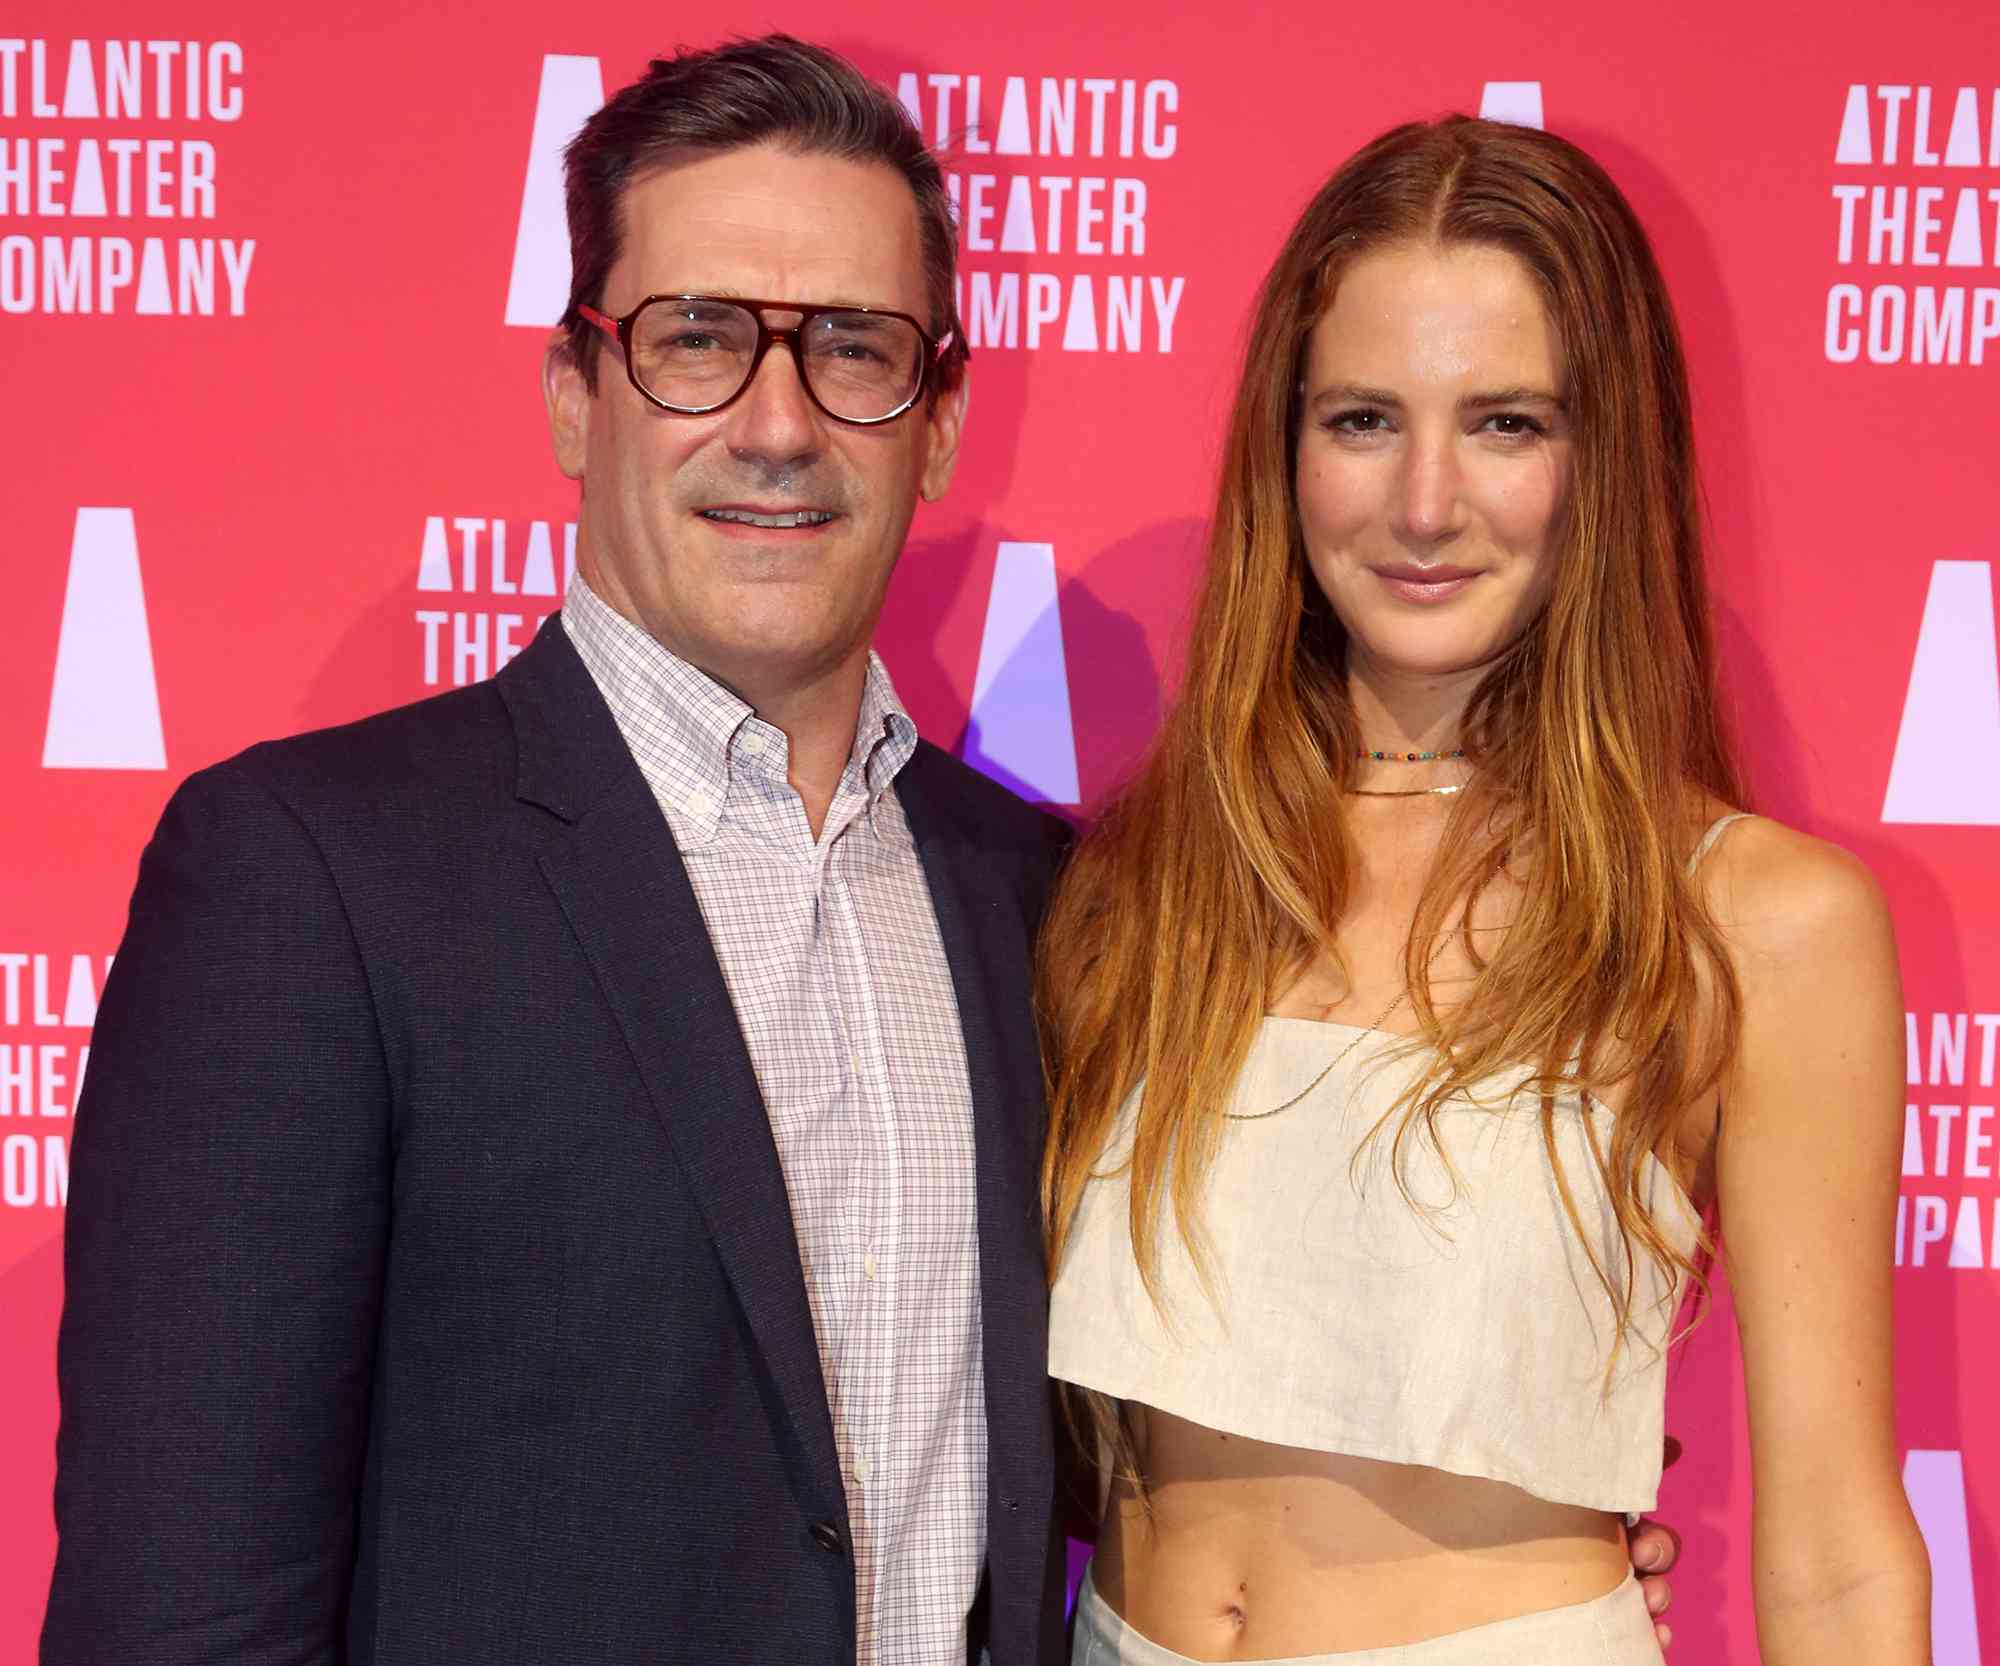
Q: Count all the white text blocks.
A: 6